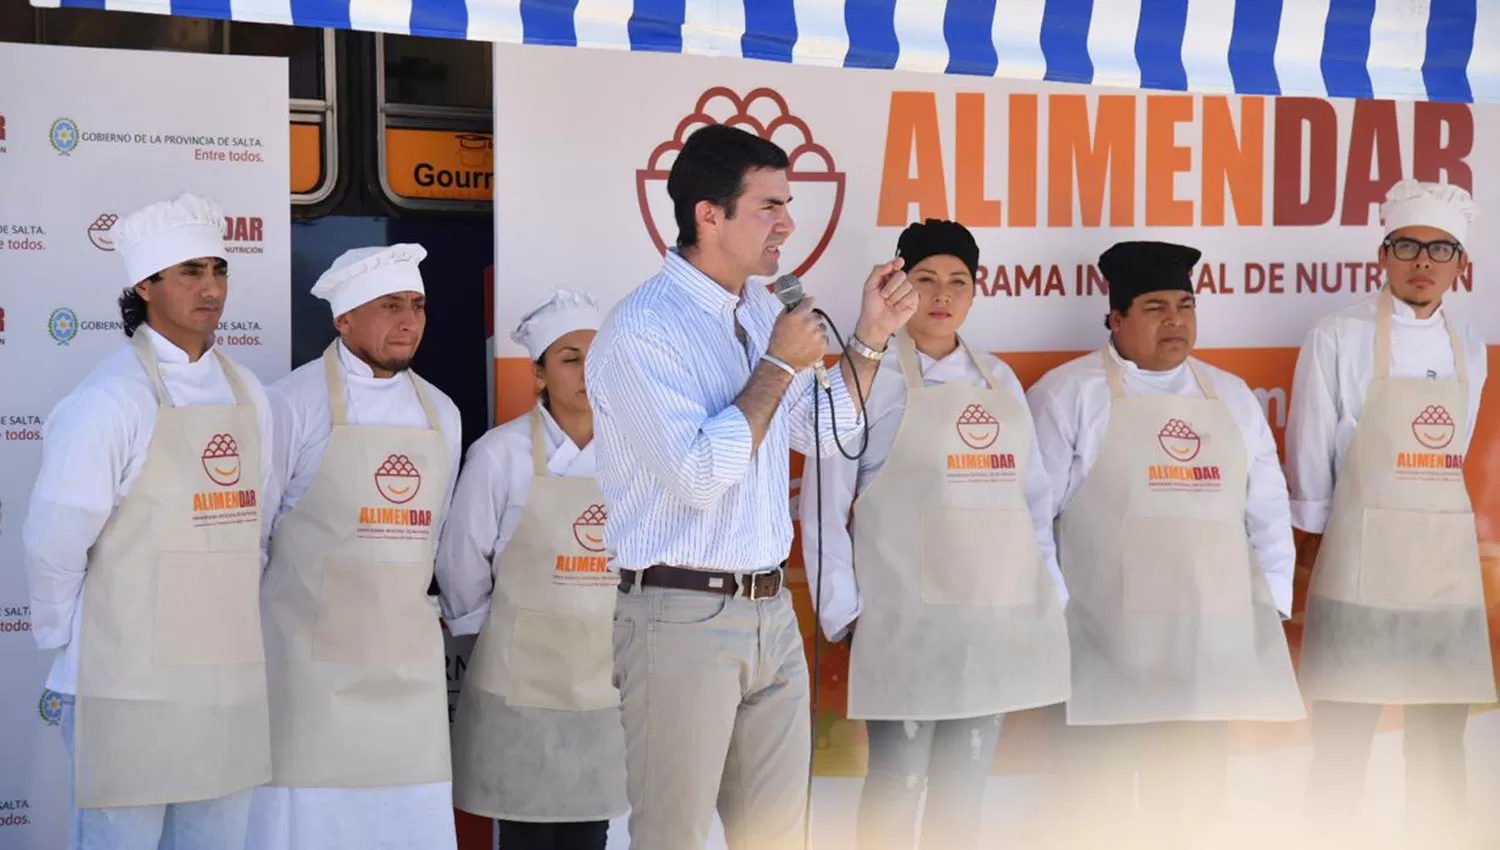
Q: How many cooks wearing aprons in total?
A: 6